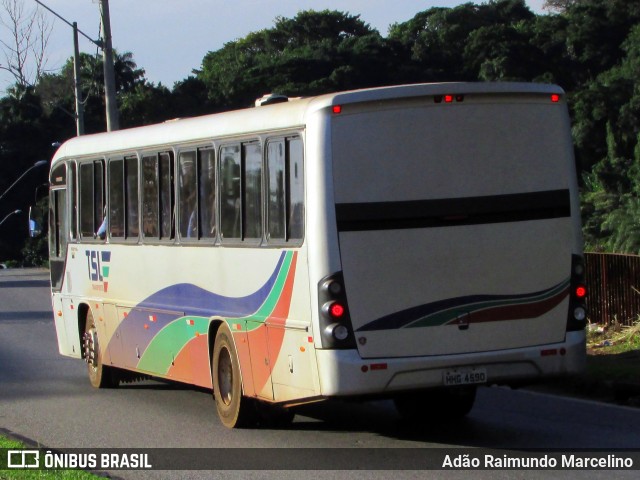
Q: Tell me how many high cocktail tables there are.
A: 0